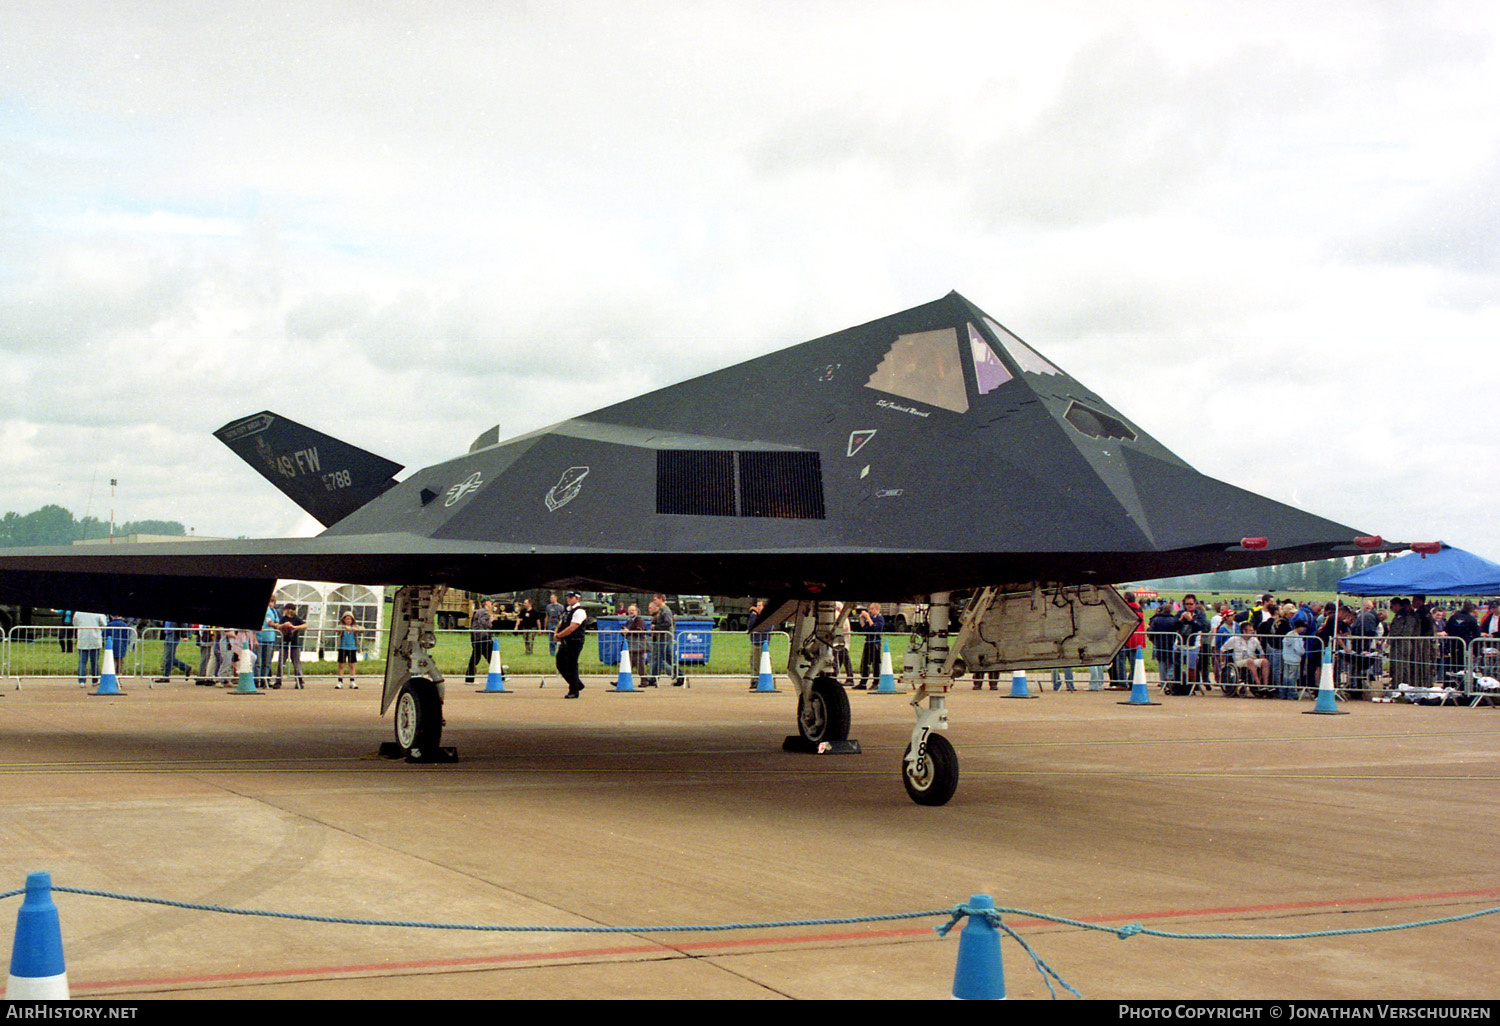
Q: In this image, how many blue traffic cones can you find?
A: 11